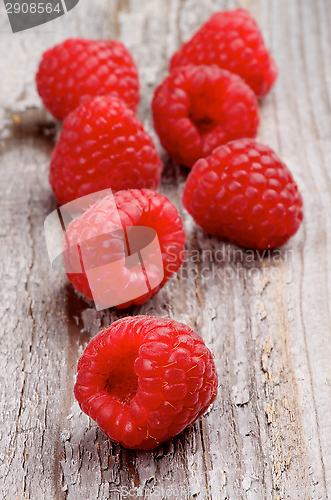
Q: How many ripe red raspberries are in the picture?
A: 7